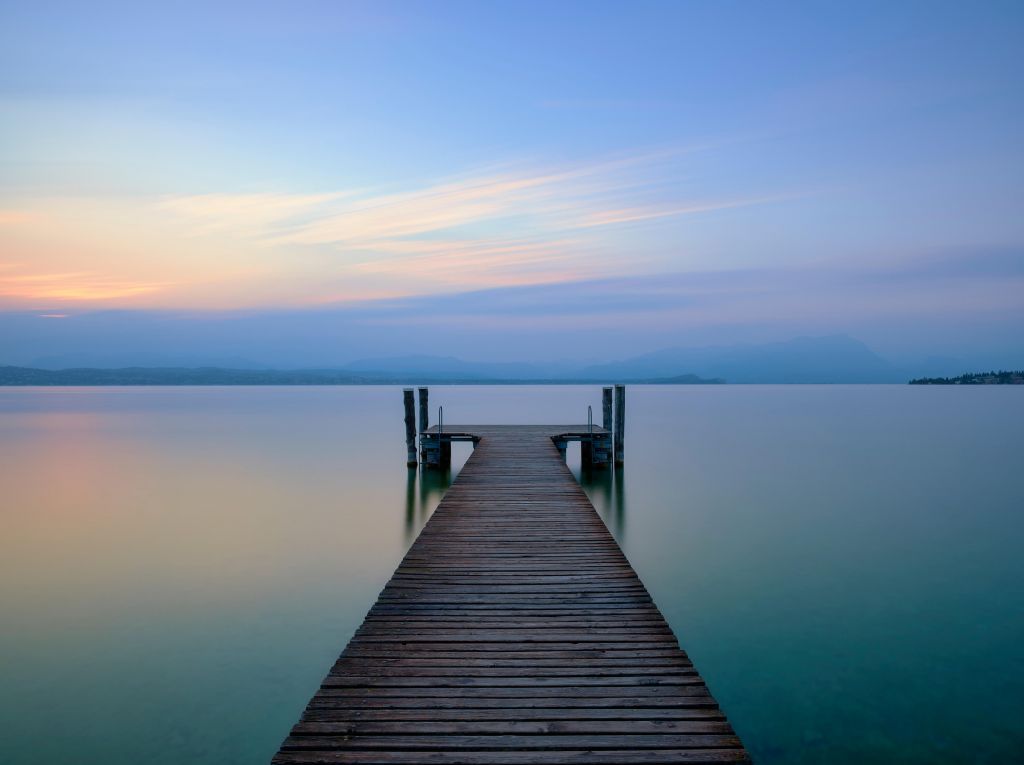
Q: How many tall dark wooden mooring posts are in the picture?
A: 4